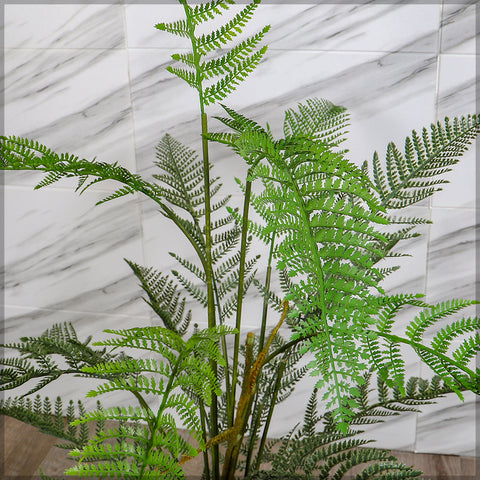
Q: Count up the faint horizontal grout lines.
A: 3